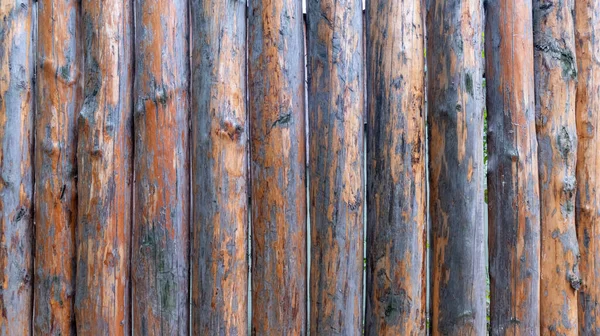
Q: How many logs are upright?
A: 12